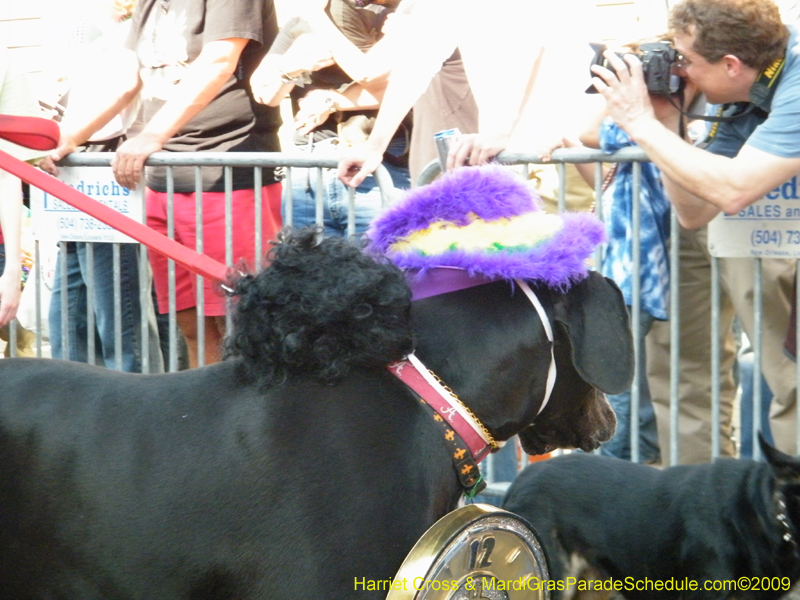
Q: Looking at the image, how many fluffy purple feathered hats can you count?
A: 1